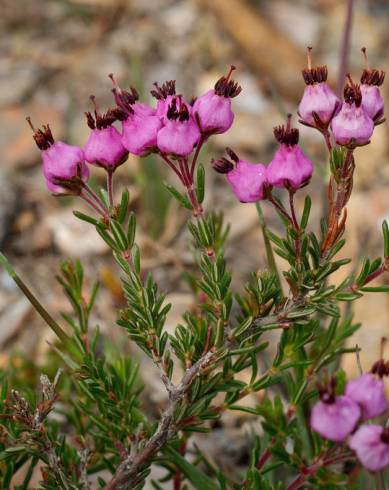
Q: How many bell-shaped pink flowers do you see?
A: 14